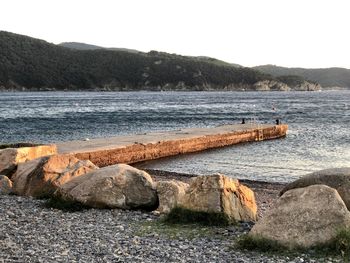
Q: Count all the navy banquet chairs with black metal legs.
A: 0